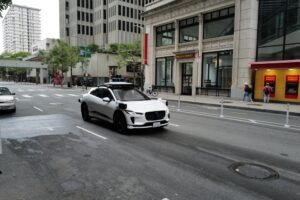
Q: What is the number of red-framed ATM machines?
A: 2